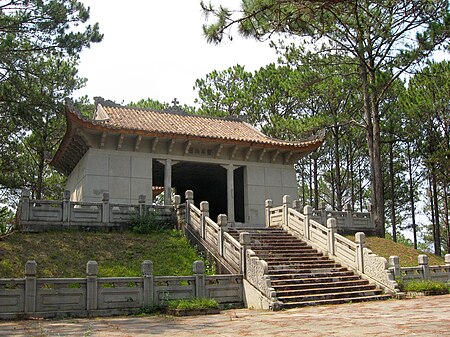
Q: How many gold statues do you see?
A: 0